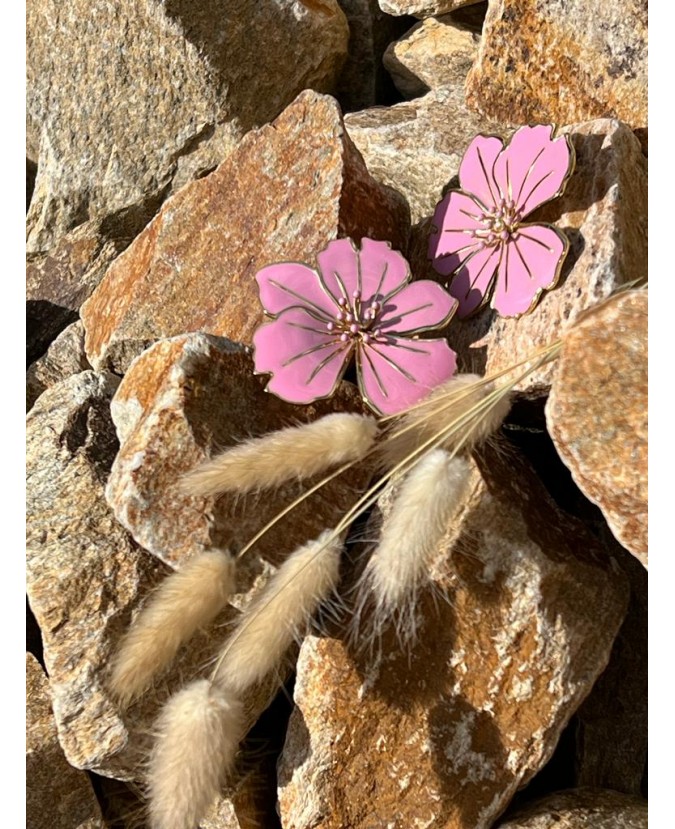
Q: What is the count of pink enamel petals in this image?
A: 10